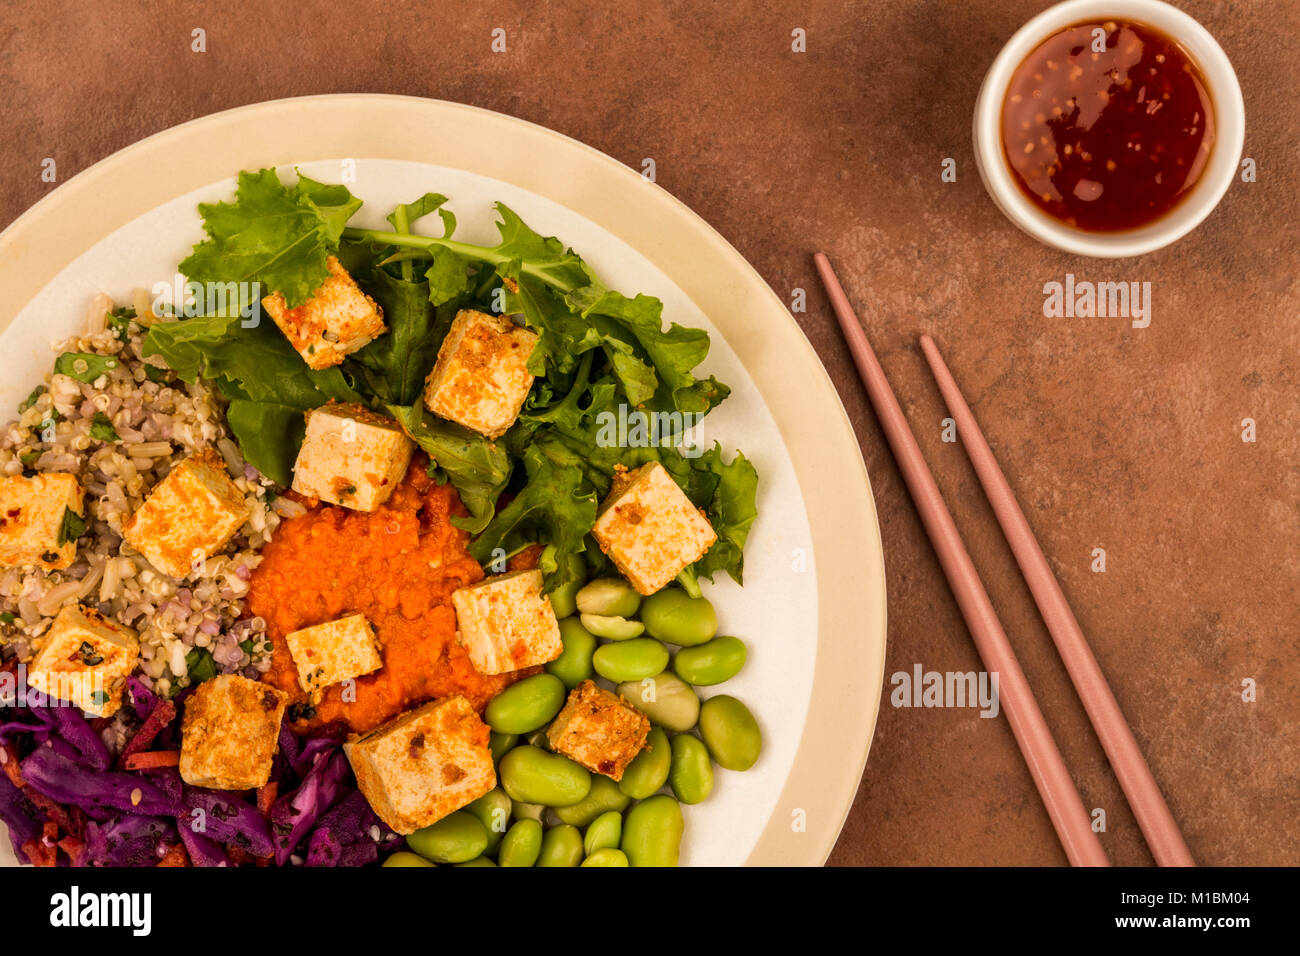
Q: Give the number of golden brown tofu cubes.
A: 12